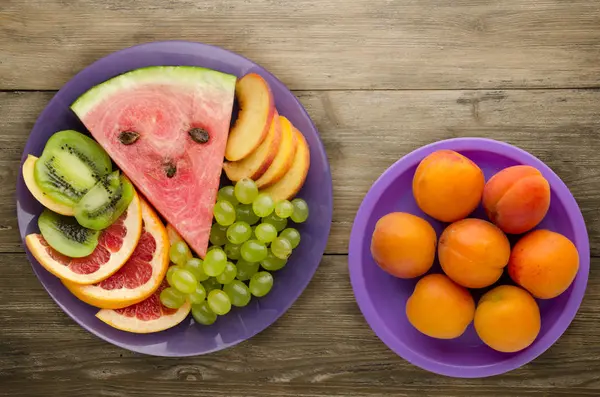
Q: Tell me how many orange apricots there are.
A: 7